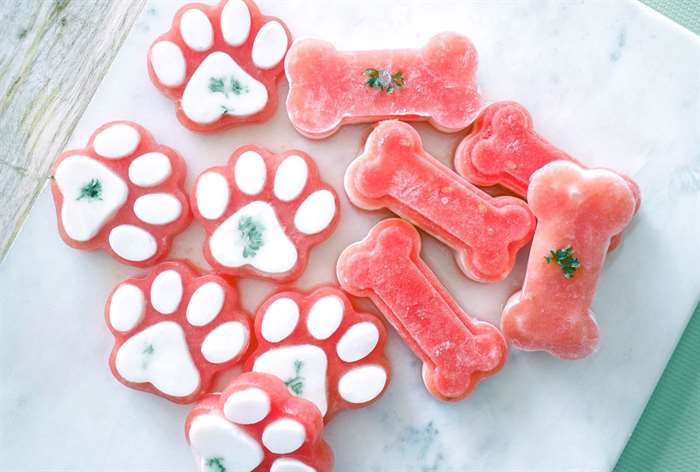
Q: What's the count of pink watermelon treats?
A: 11